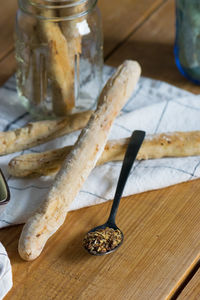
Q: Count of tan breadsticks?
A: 5